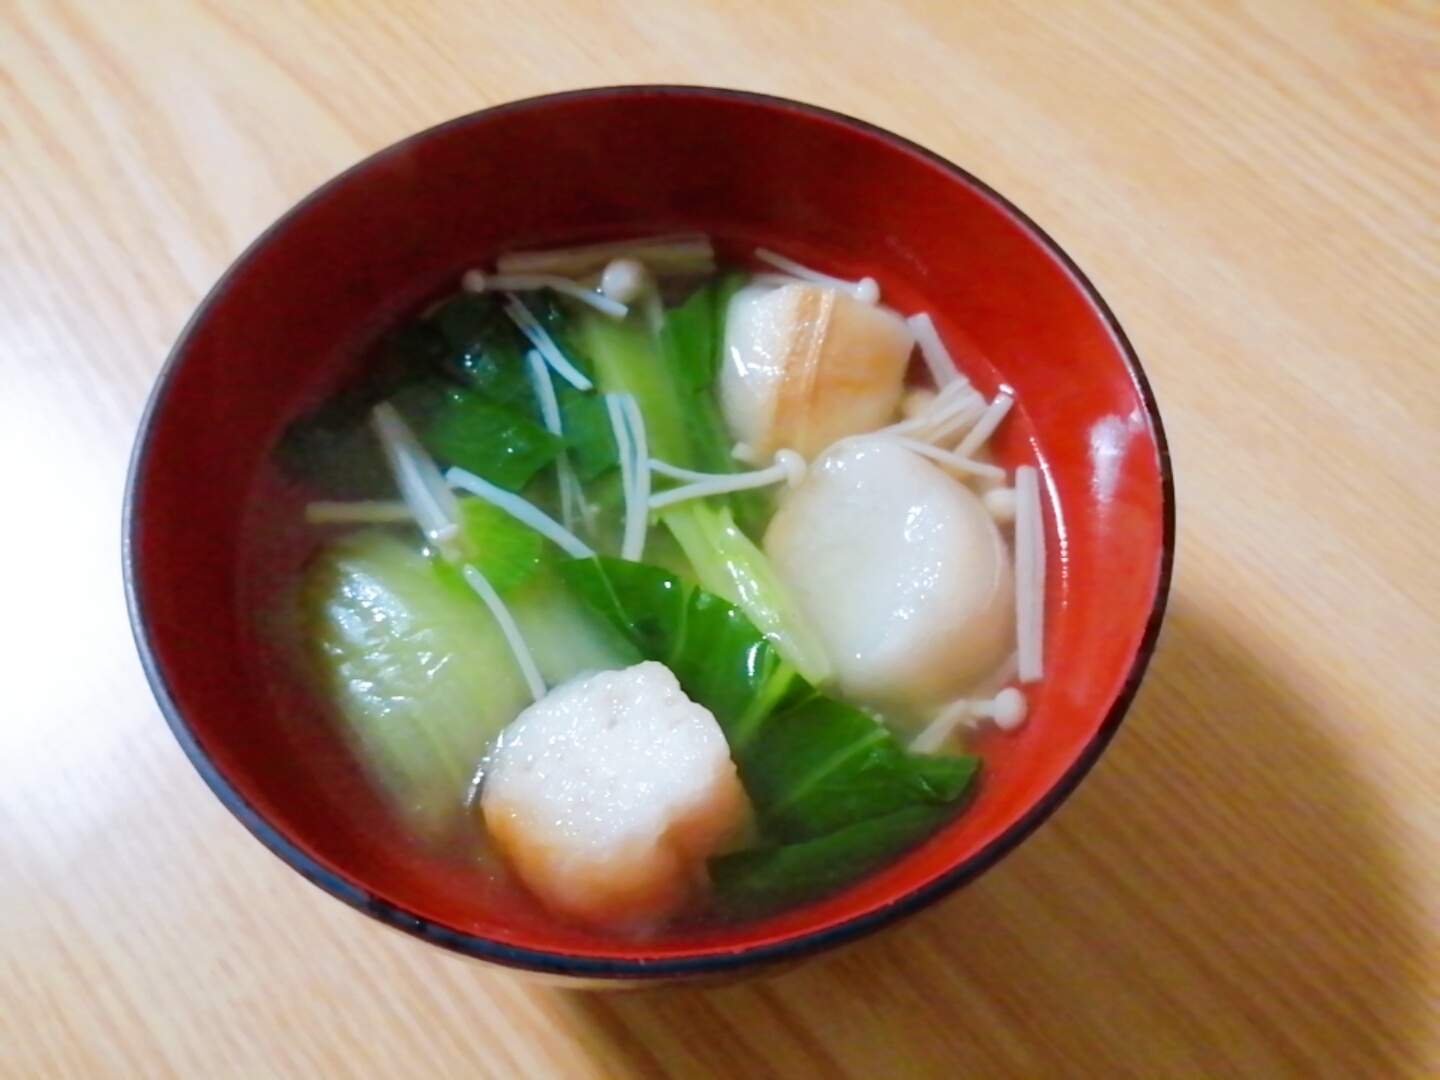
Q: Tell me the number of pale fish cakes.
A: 3